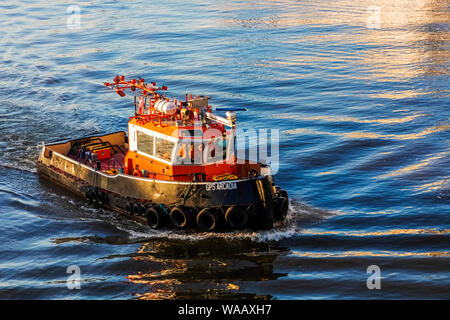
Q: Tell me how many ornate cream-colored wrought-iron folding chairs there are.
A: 0